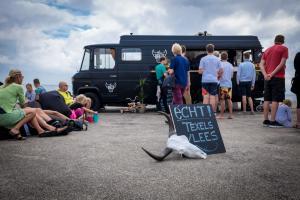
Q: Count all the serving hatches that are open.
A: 1